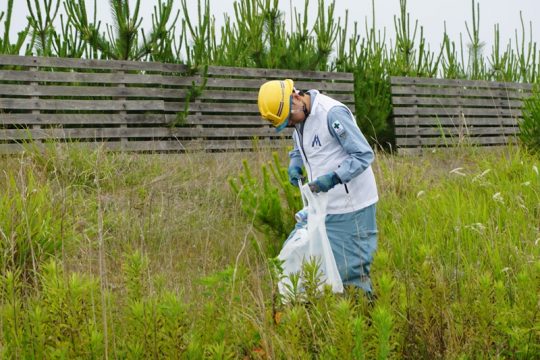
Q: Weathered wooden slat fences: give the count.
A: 2